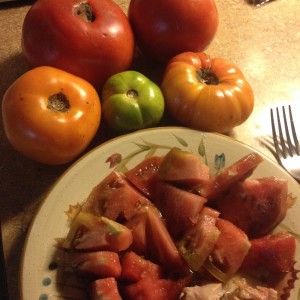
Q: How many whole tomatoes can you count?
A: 5